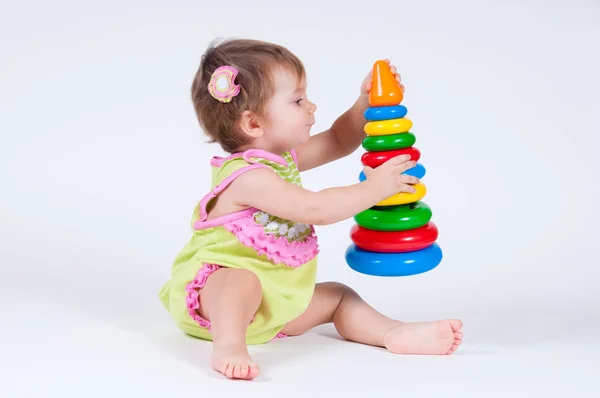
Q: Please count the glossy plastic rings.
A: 9